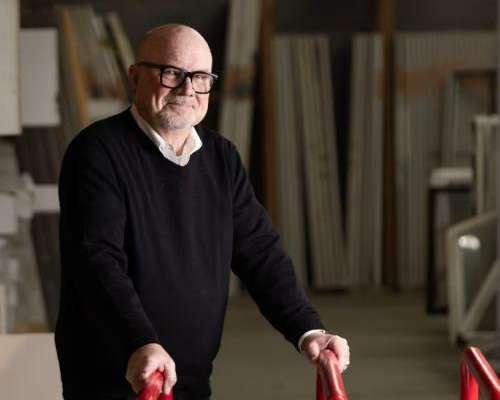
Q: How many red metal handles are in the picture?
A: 3